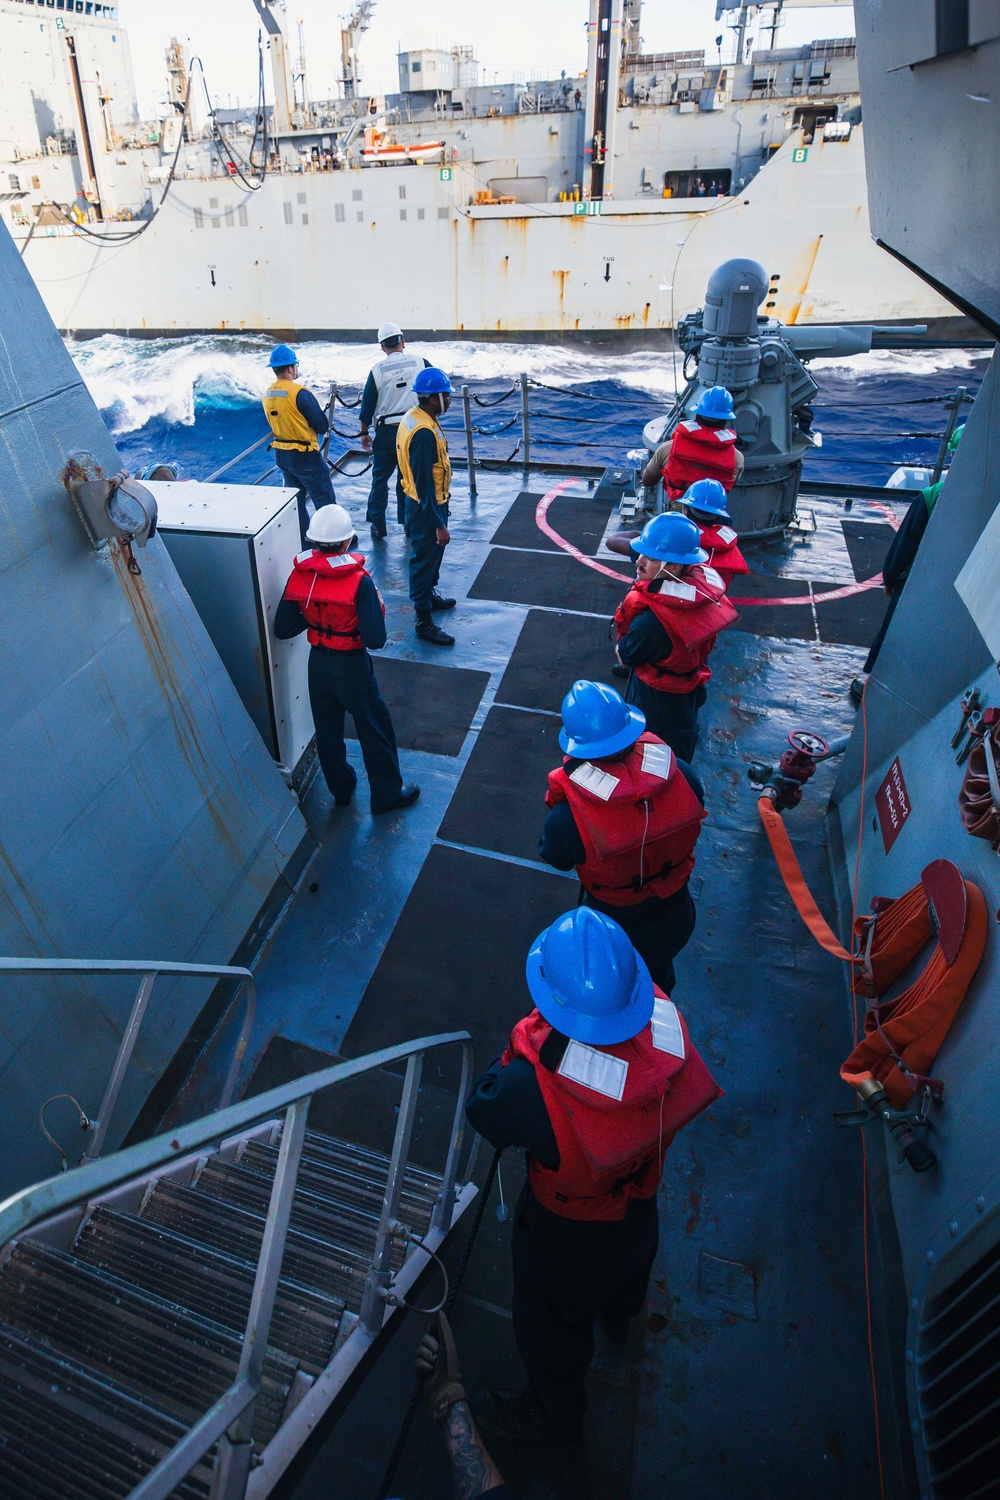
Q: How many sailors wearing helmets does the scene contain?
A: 10